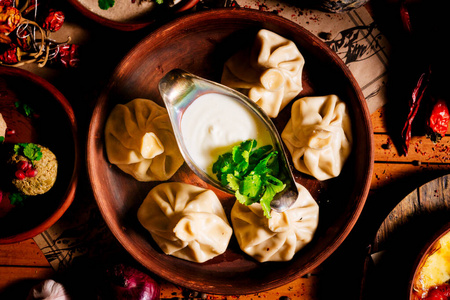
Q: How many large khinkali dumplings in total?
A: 5